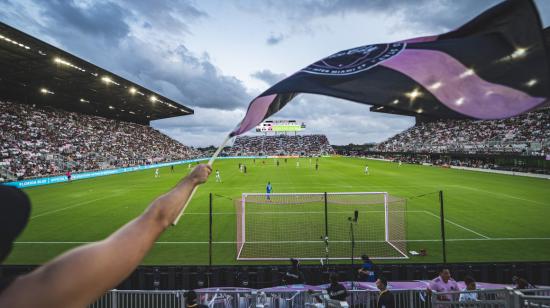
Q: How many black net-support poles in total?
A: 3